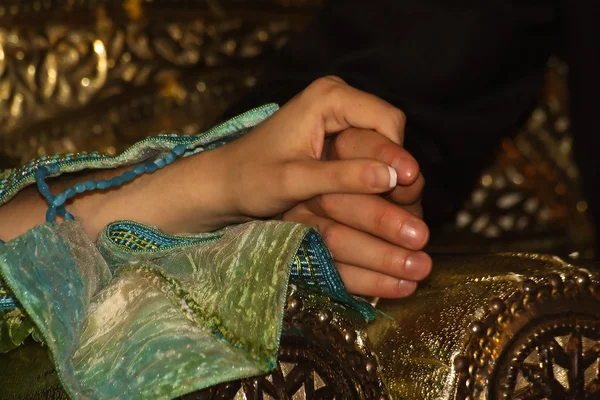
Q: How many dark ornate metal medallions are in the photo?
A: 2